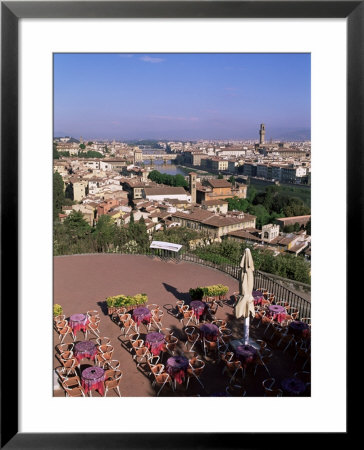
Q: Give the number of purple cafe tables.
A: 13